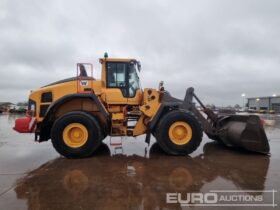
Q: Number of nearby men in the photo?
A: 0